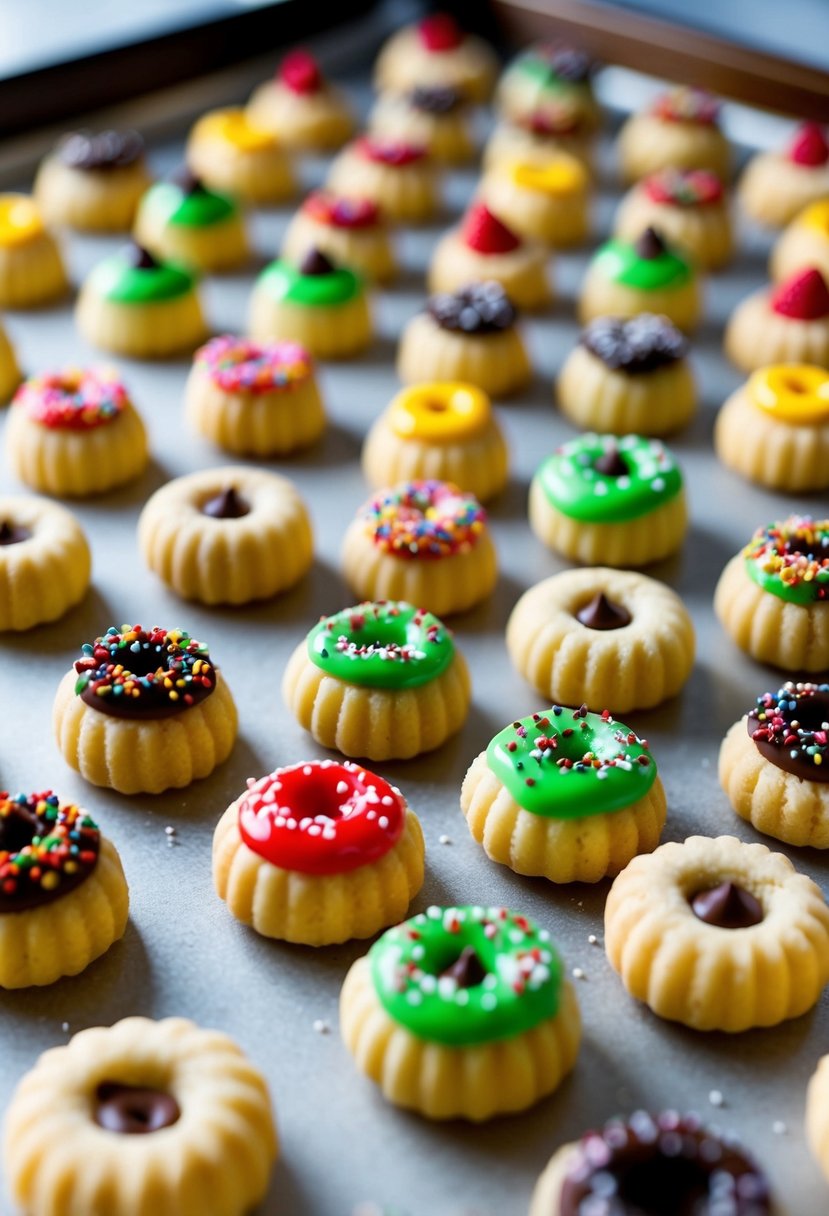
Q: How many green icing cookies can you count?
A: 10